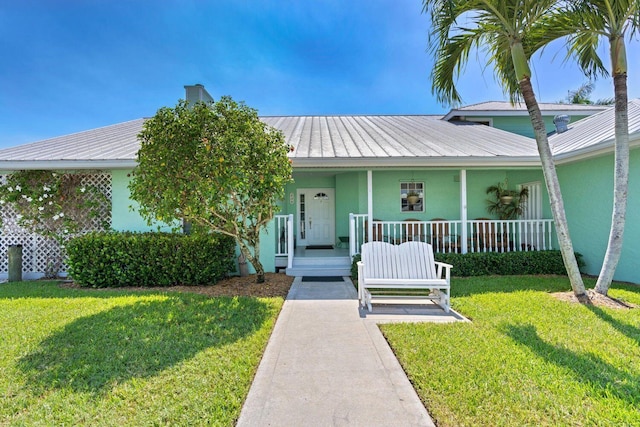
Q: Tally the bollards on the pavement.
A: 0